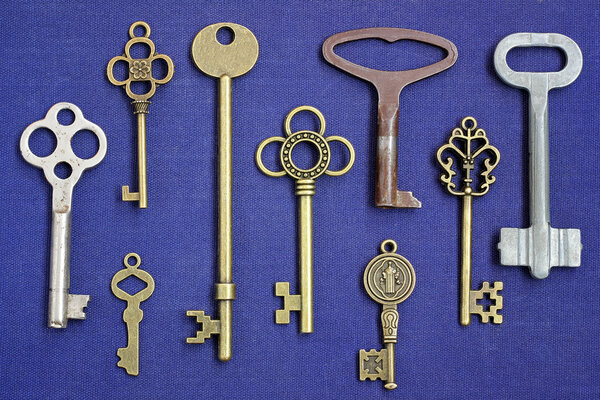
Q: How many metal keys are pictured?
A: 9